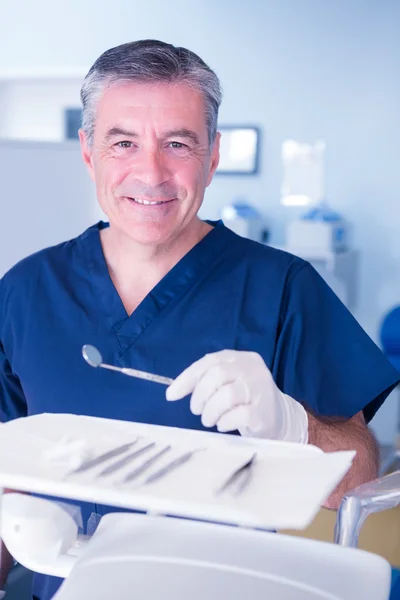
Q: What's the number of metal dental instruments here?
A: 6